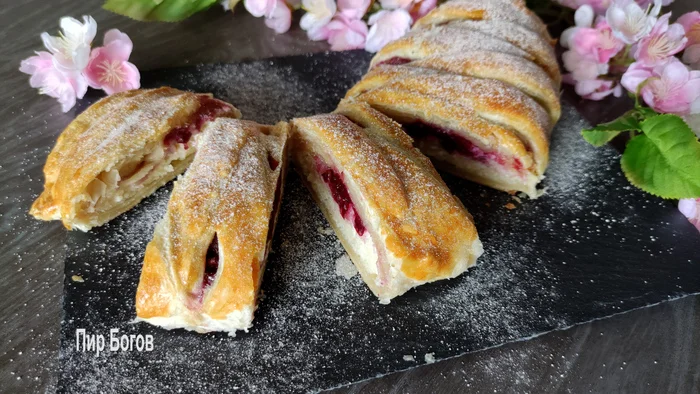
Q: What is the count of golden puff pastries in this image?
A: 4